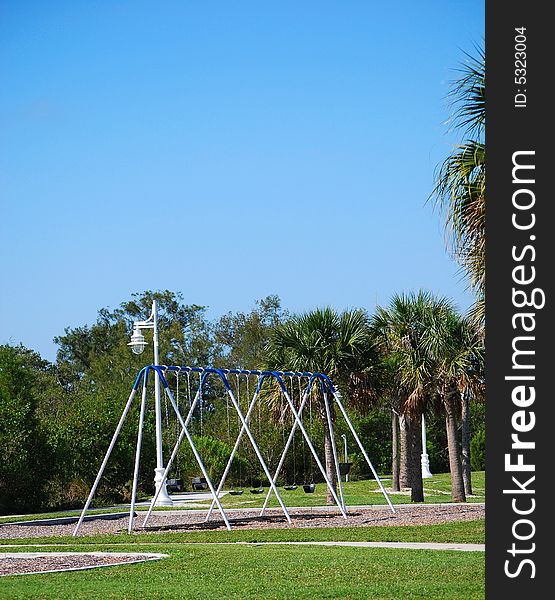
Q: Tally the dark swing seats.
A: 6